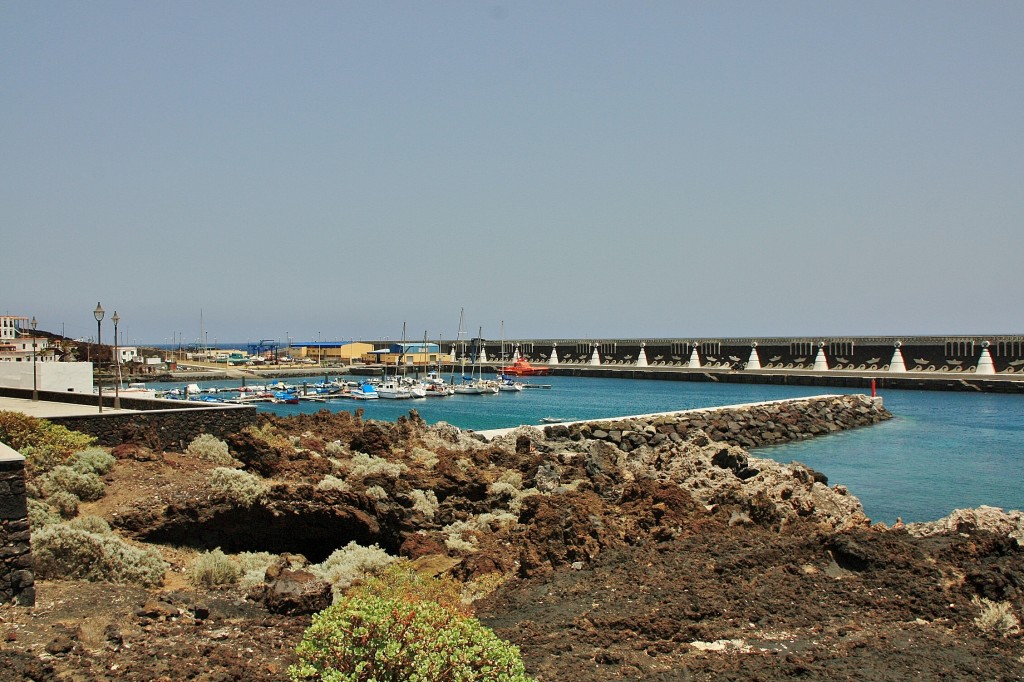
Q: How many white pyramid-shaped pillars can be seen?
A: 11